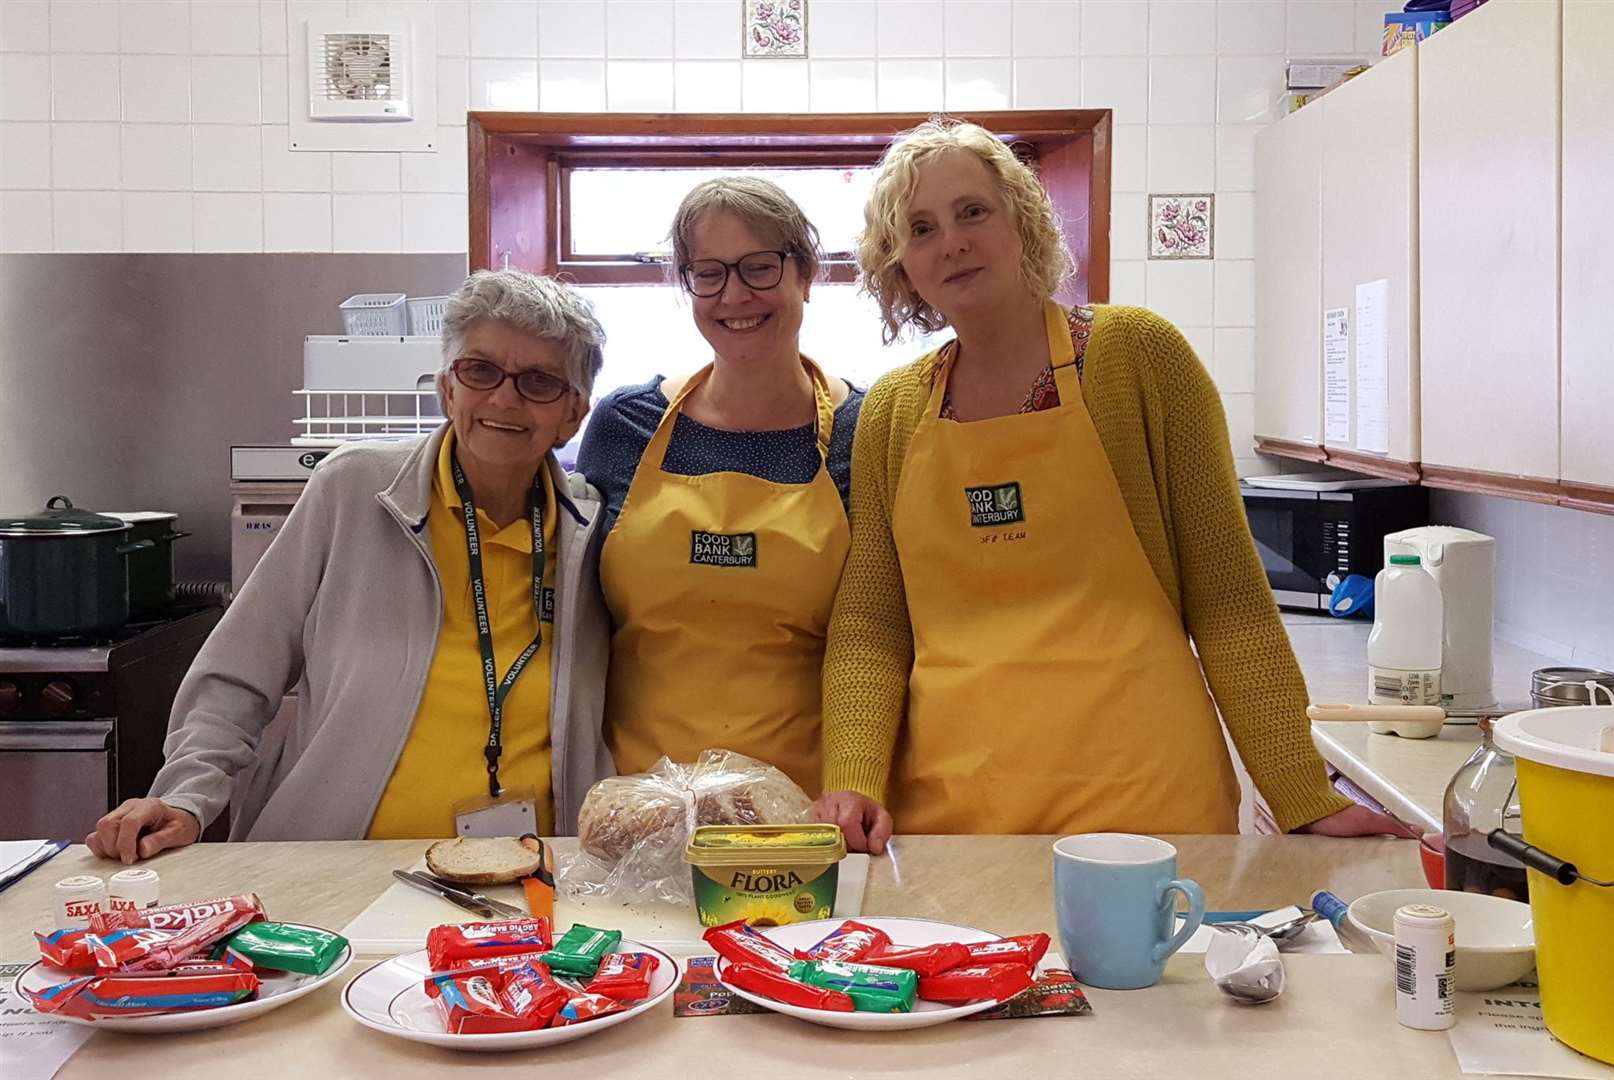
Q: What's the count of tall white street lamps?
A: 0